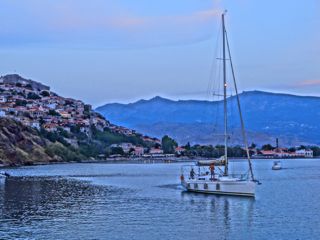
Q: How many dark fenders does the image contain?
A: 4